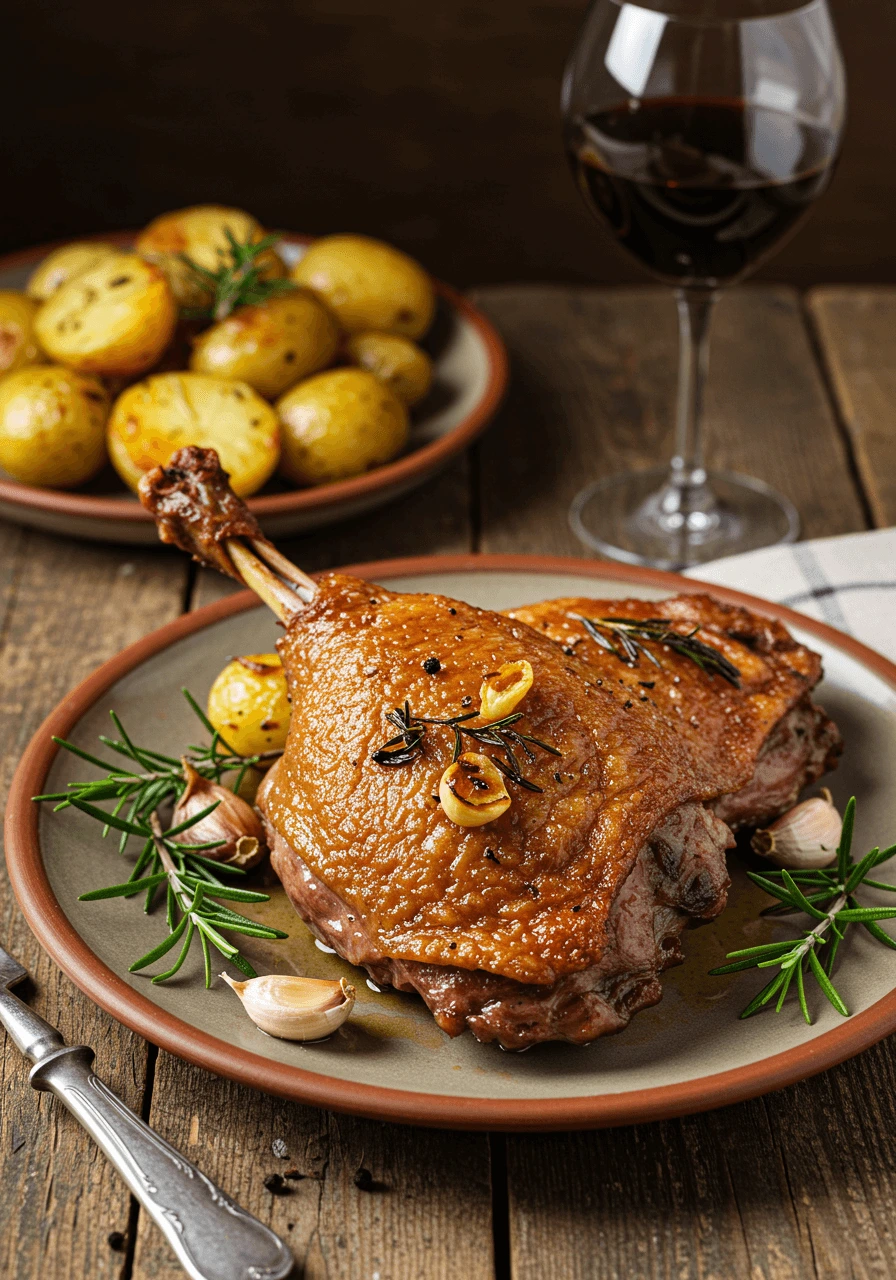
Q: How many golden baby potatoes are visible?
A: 11